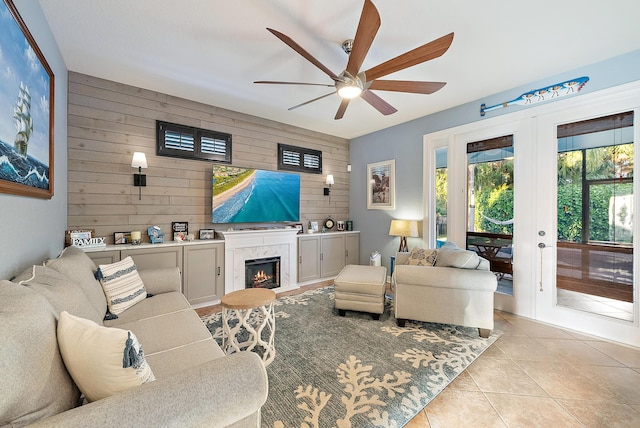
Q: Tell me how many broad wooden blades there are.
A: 8